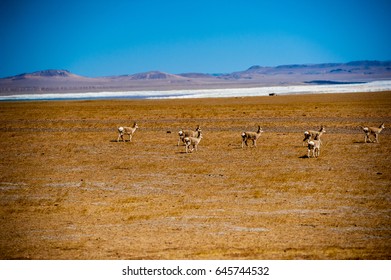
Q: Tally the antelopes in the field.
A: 7